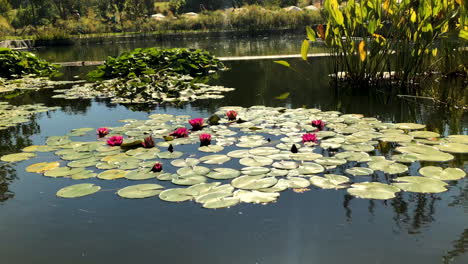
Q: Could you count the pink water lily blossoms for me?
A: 10